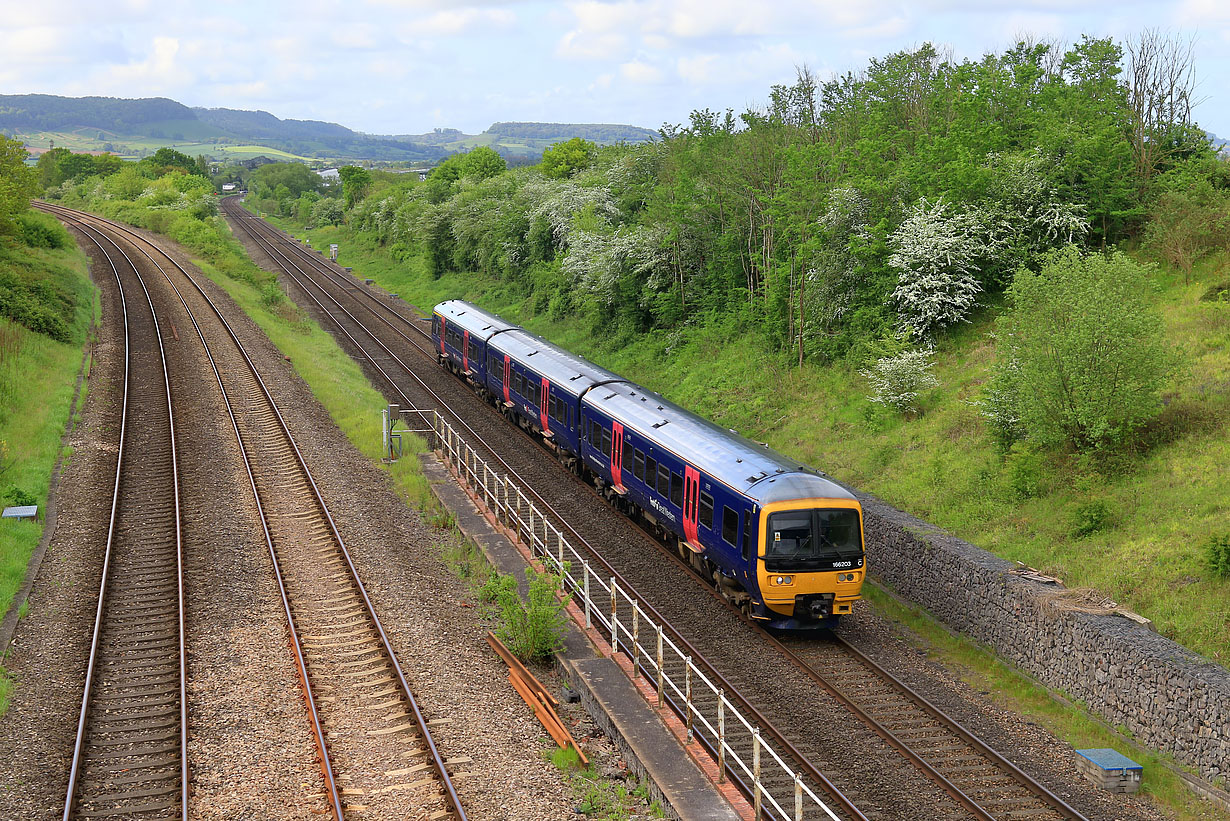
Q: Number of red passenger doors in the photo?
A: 6